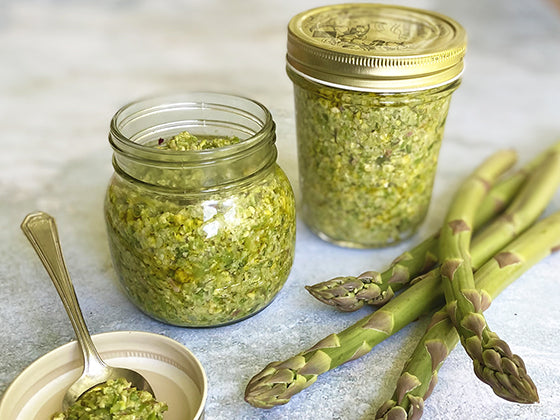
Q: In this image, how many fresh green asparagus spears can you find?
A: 4